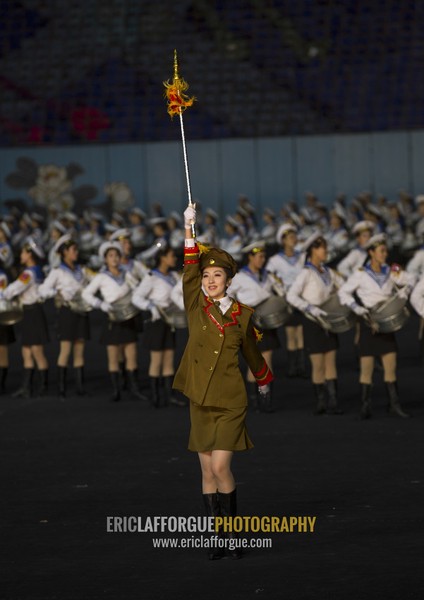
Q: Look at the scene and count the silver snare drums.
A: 7